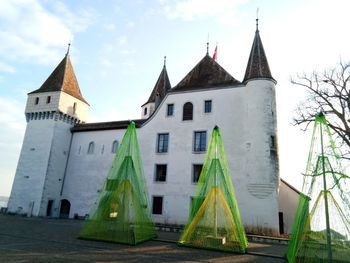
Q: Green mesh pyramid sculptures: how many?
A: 3